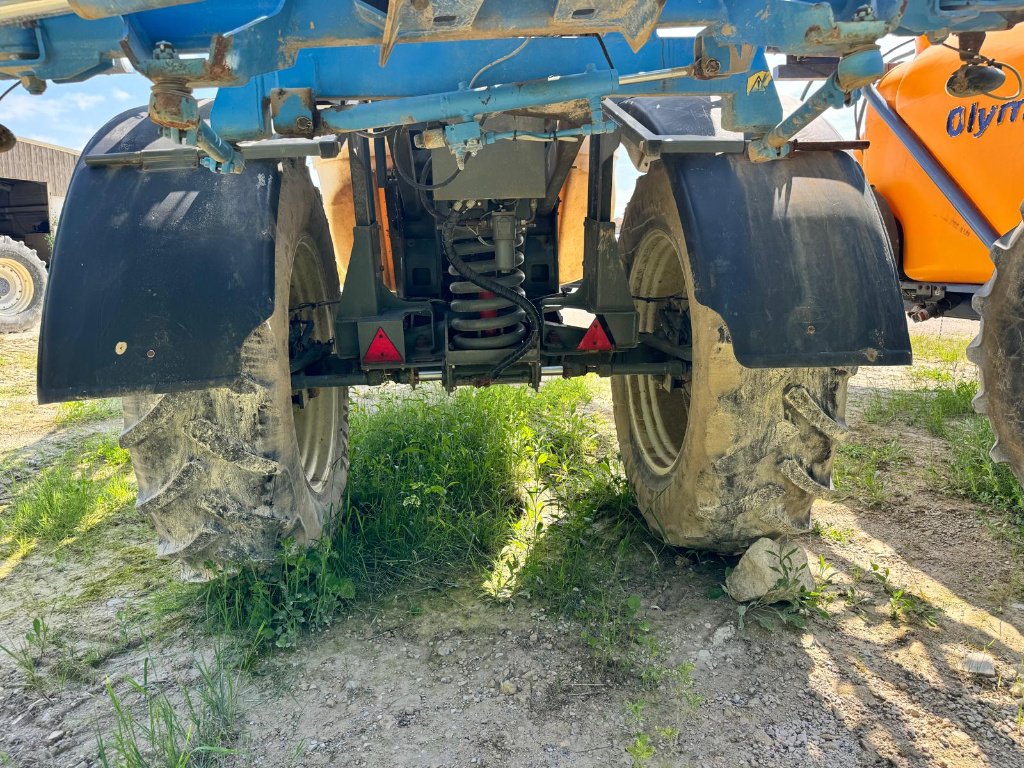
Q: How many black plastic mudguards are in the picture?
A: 2